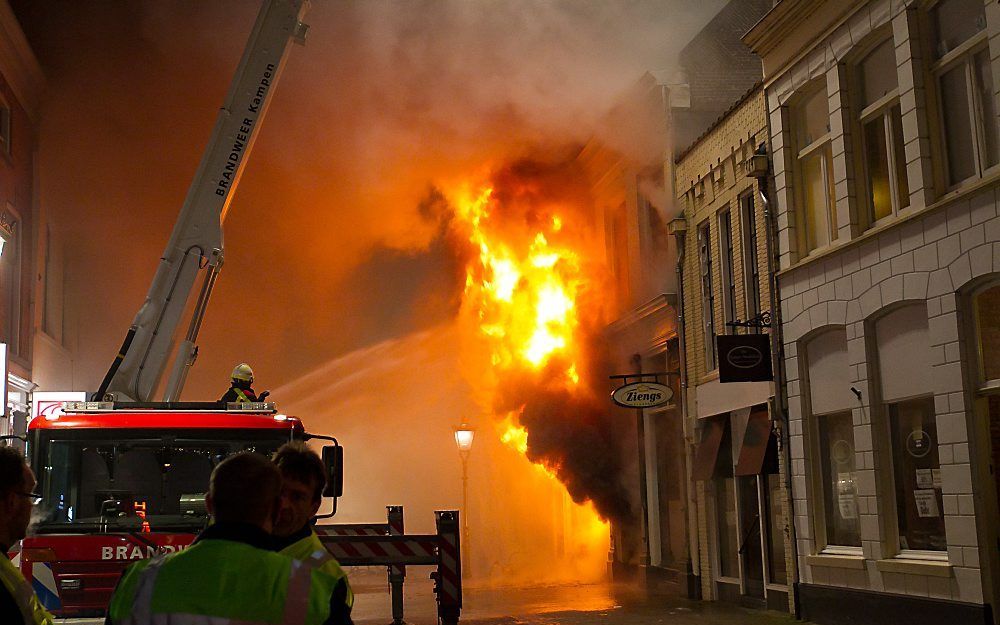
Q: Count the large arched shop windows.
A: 2